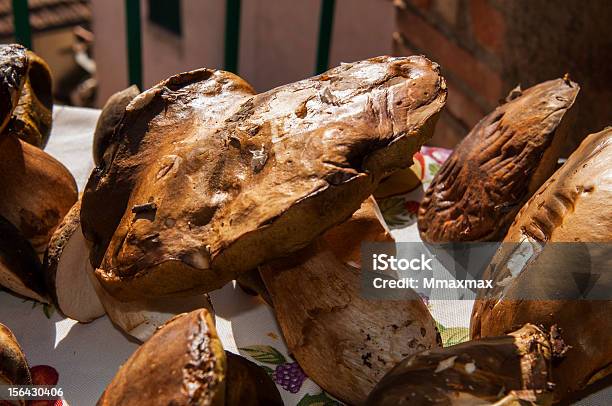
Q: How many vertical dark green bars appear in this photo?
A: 4